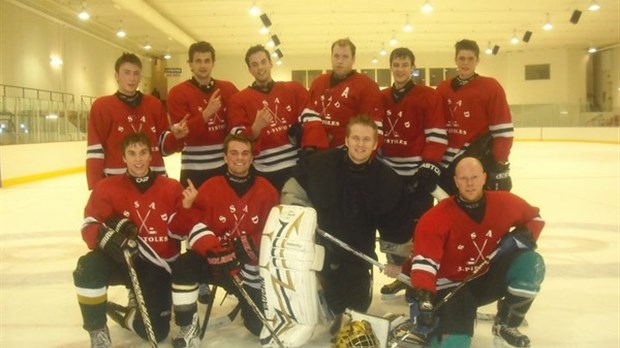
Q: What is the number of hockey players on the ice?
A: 10